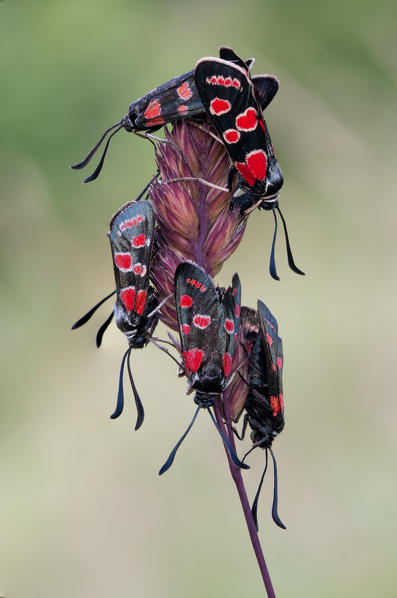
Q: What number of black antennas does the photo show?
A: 12